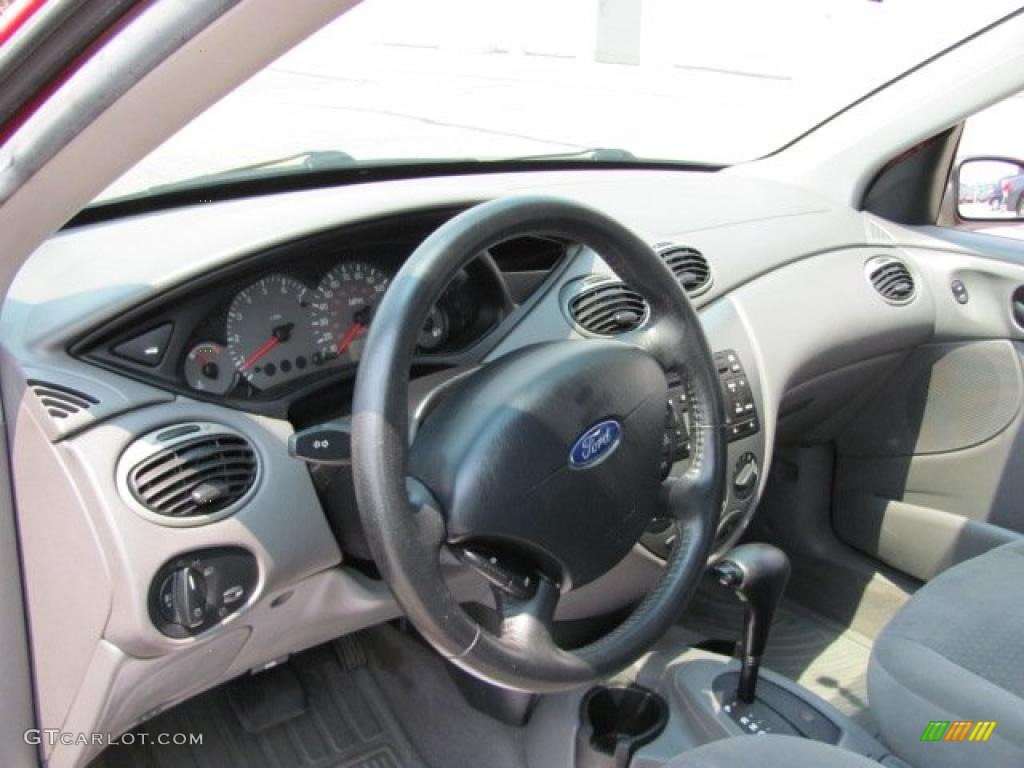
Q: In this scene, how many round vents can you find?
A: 4